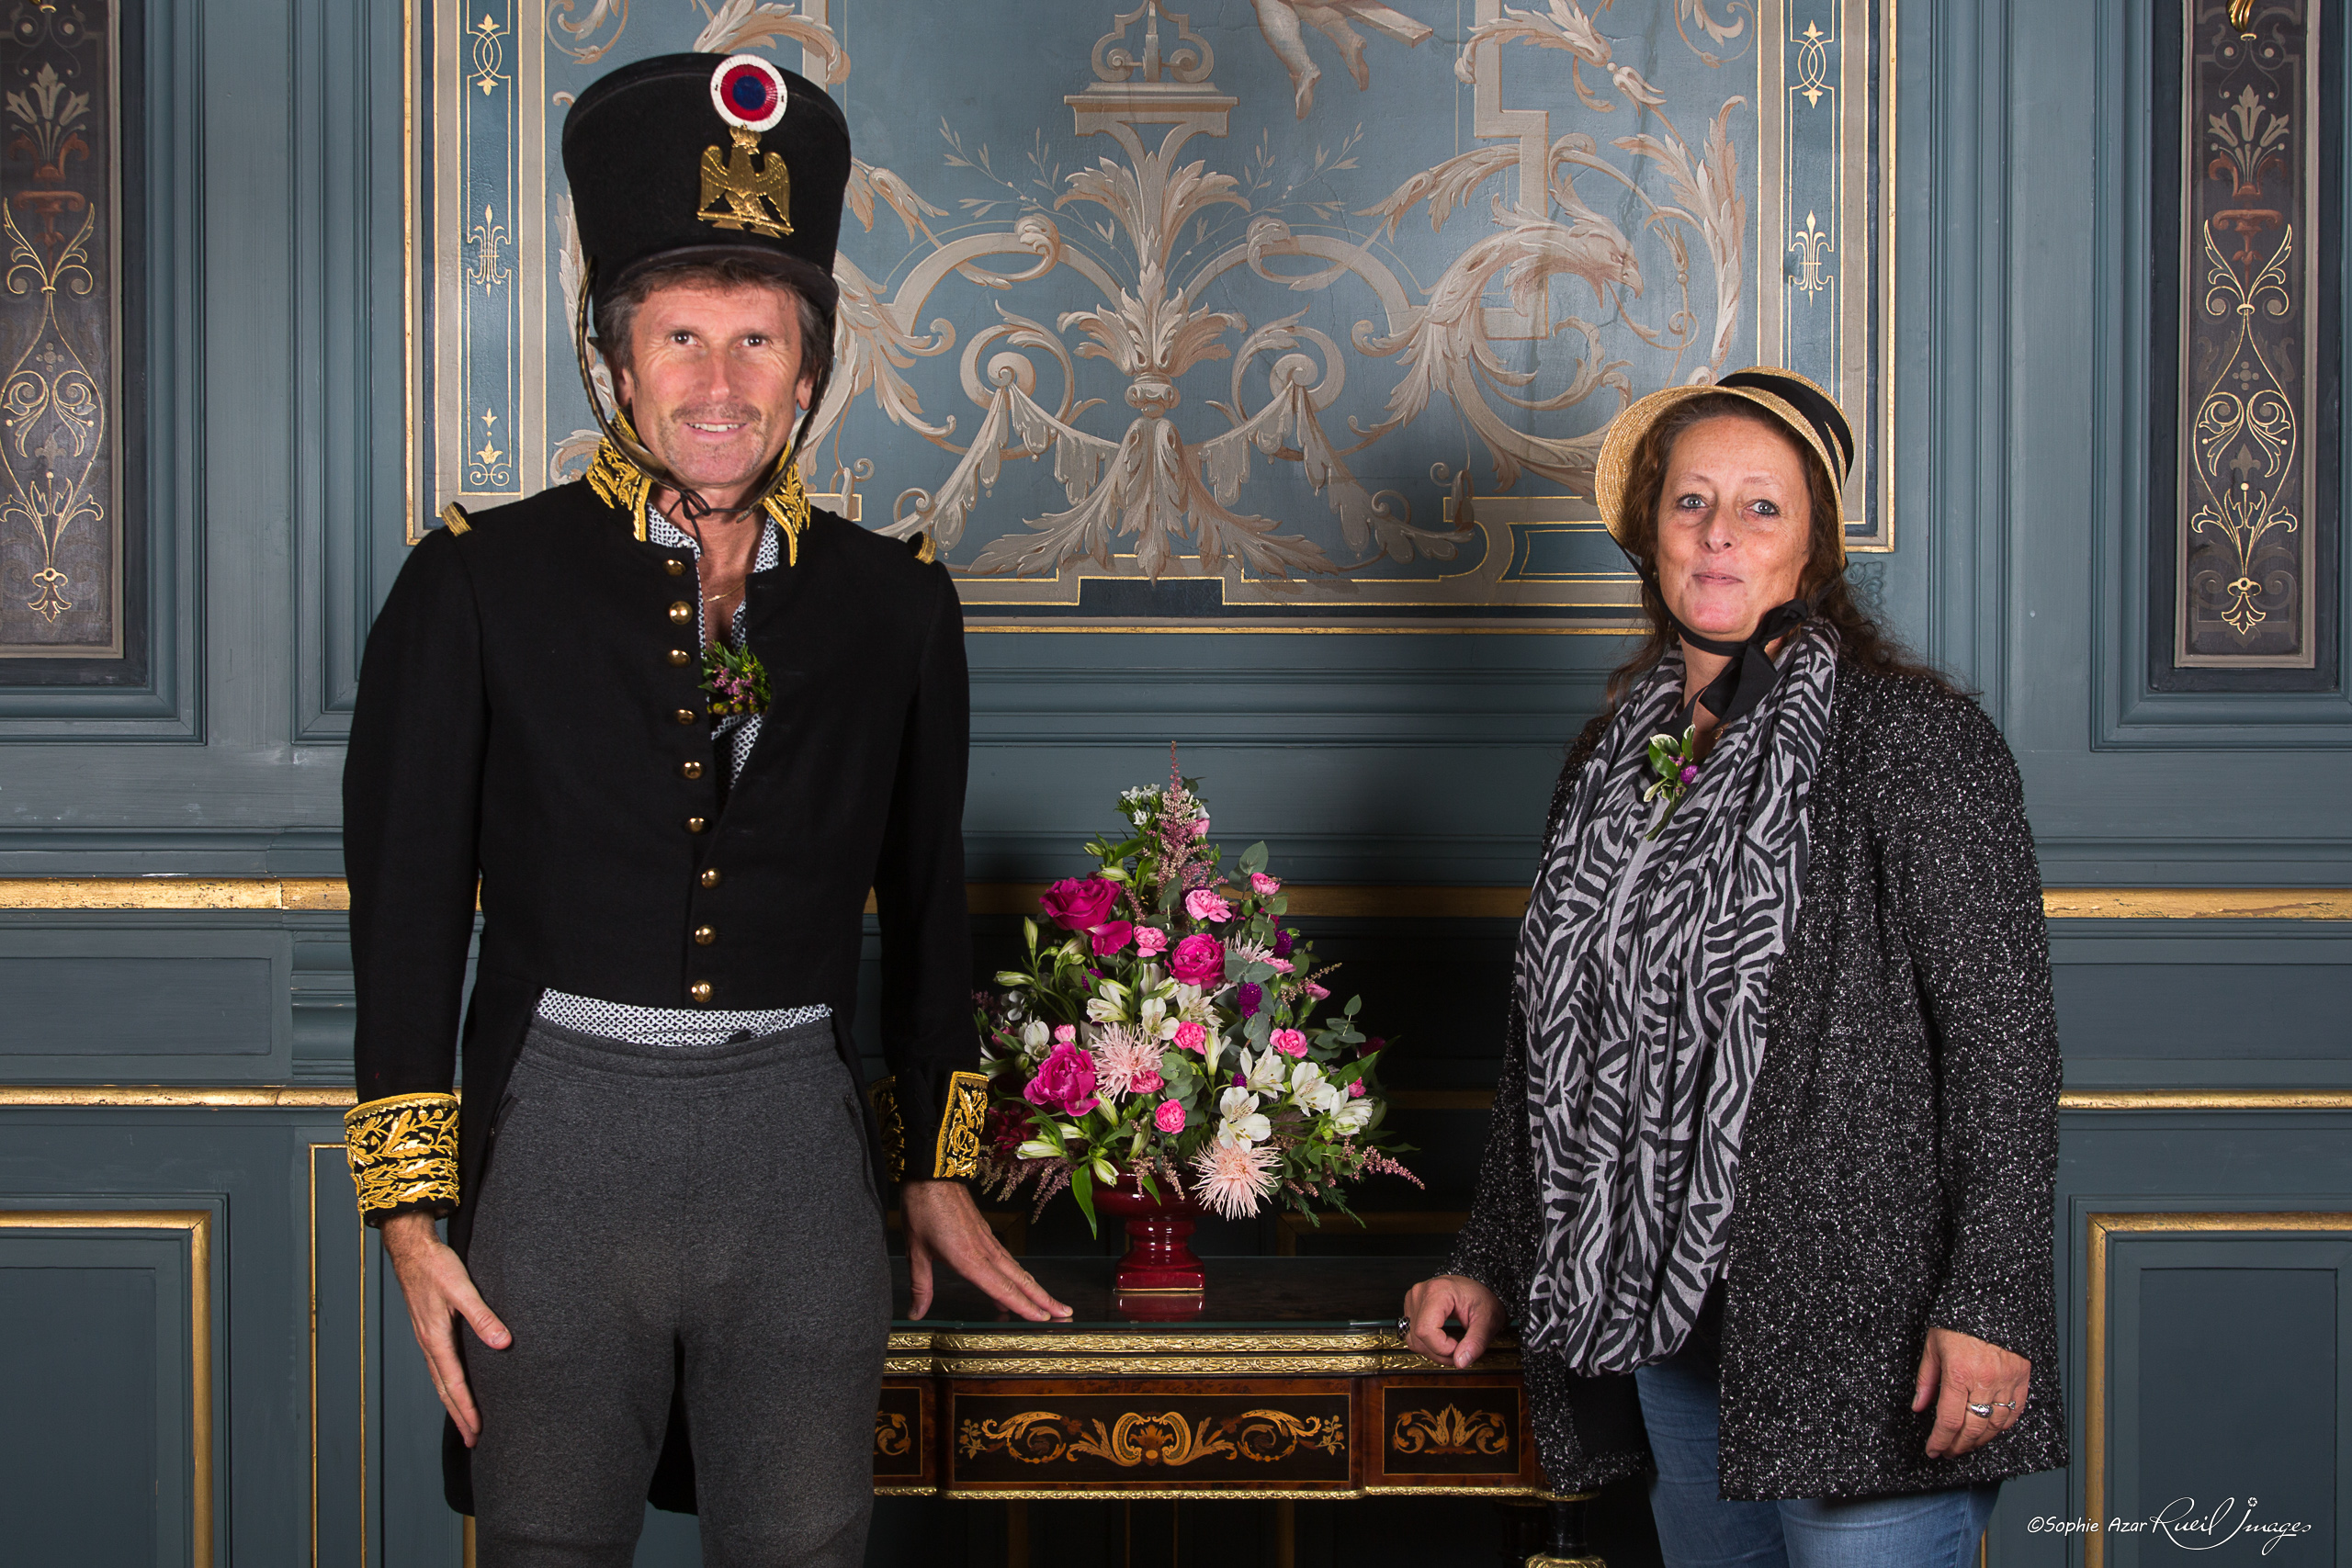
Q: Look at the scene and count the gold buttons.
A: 9